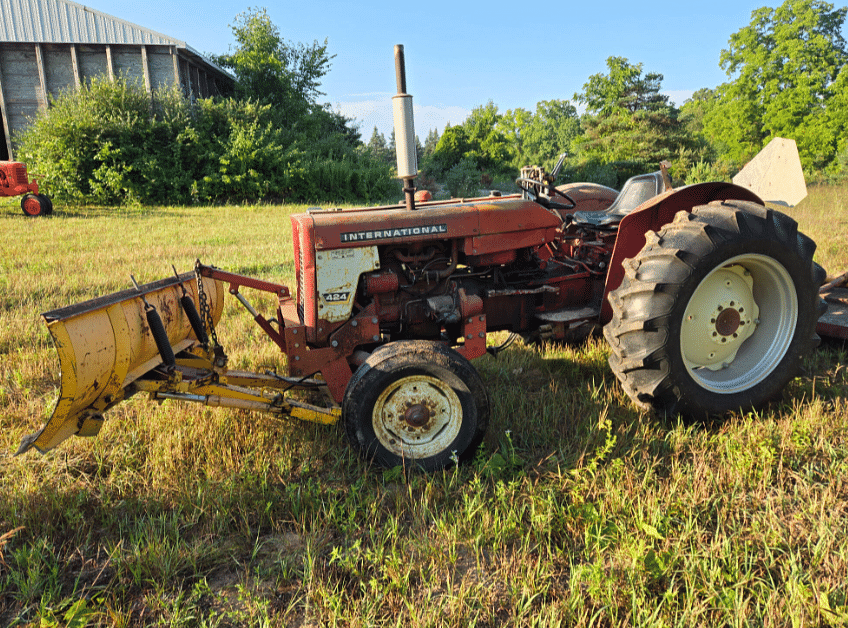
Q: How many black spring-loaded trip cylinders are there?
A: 2